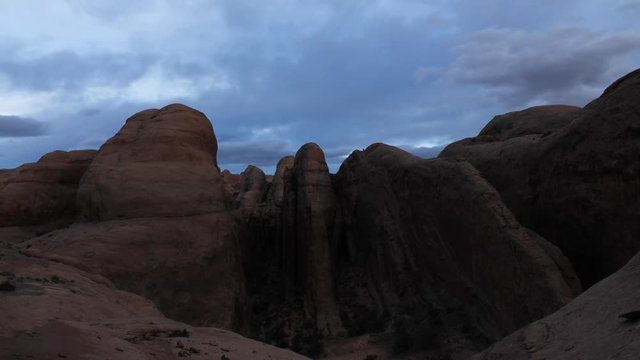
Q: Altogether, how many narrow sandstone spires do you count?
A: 3